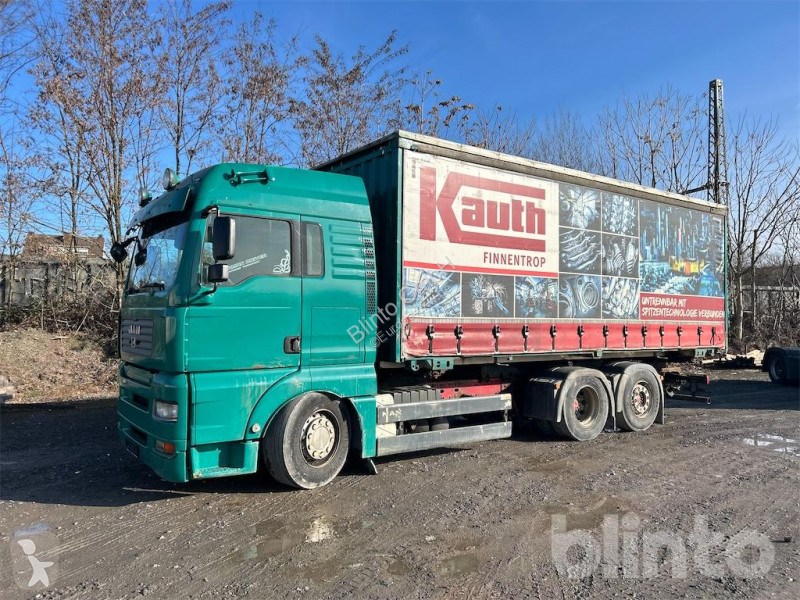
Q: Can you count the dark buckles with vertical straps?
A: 13